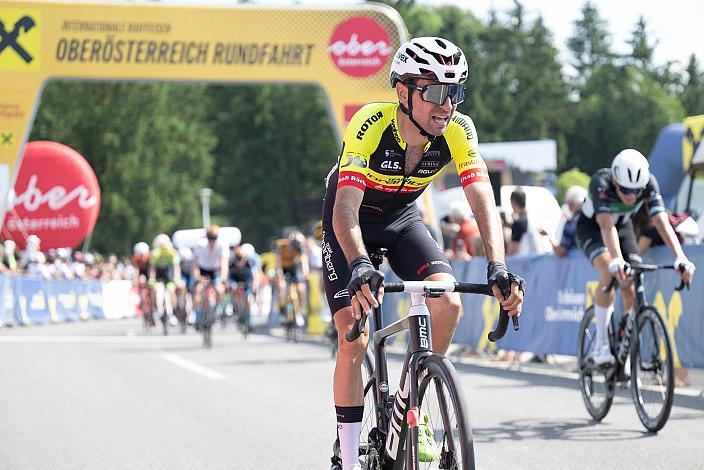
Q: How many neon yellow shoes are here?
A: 1